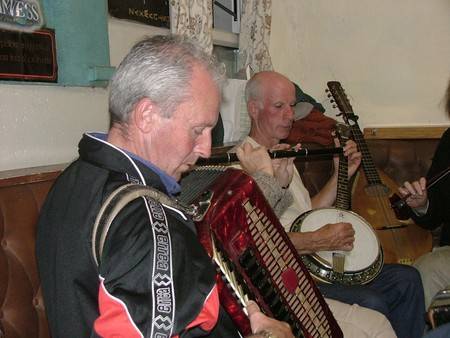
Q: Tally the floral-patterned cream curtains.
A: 2